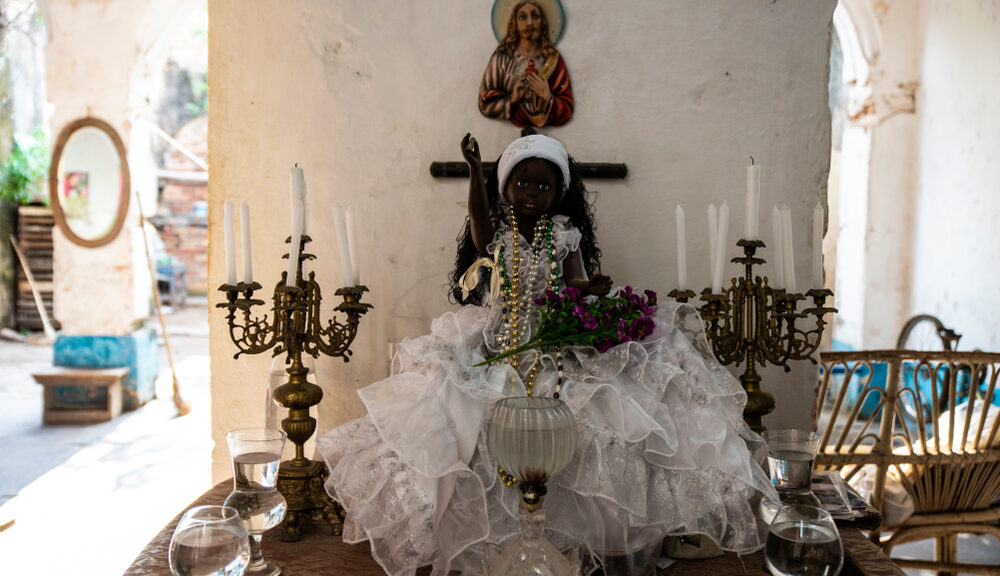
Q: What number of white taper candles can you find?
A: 13